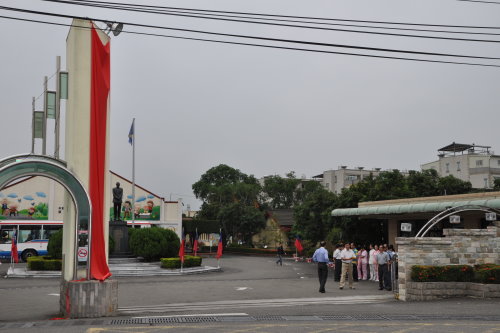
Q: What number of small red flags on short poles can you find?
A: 5